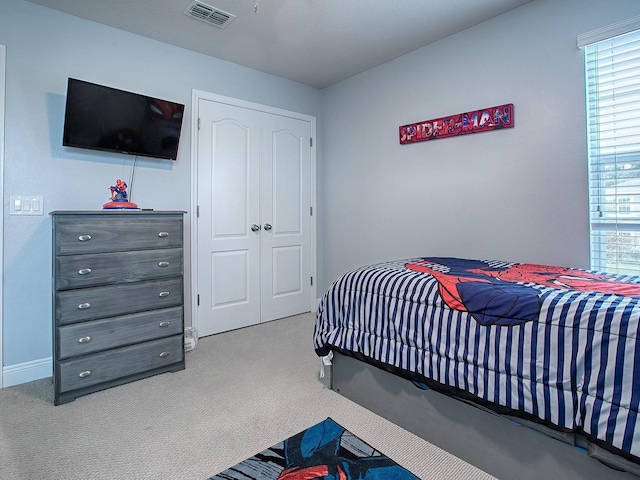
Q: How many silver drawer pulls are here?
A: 10